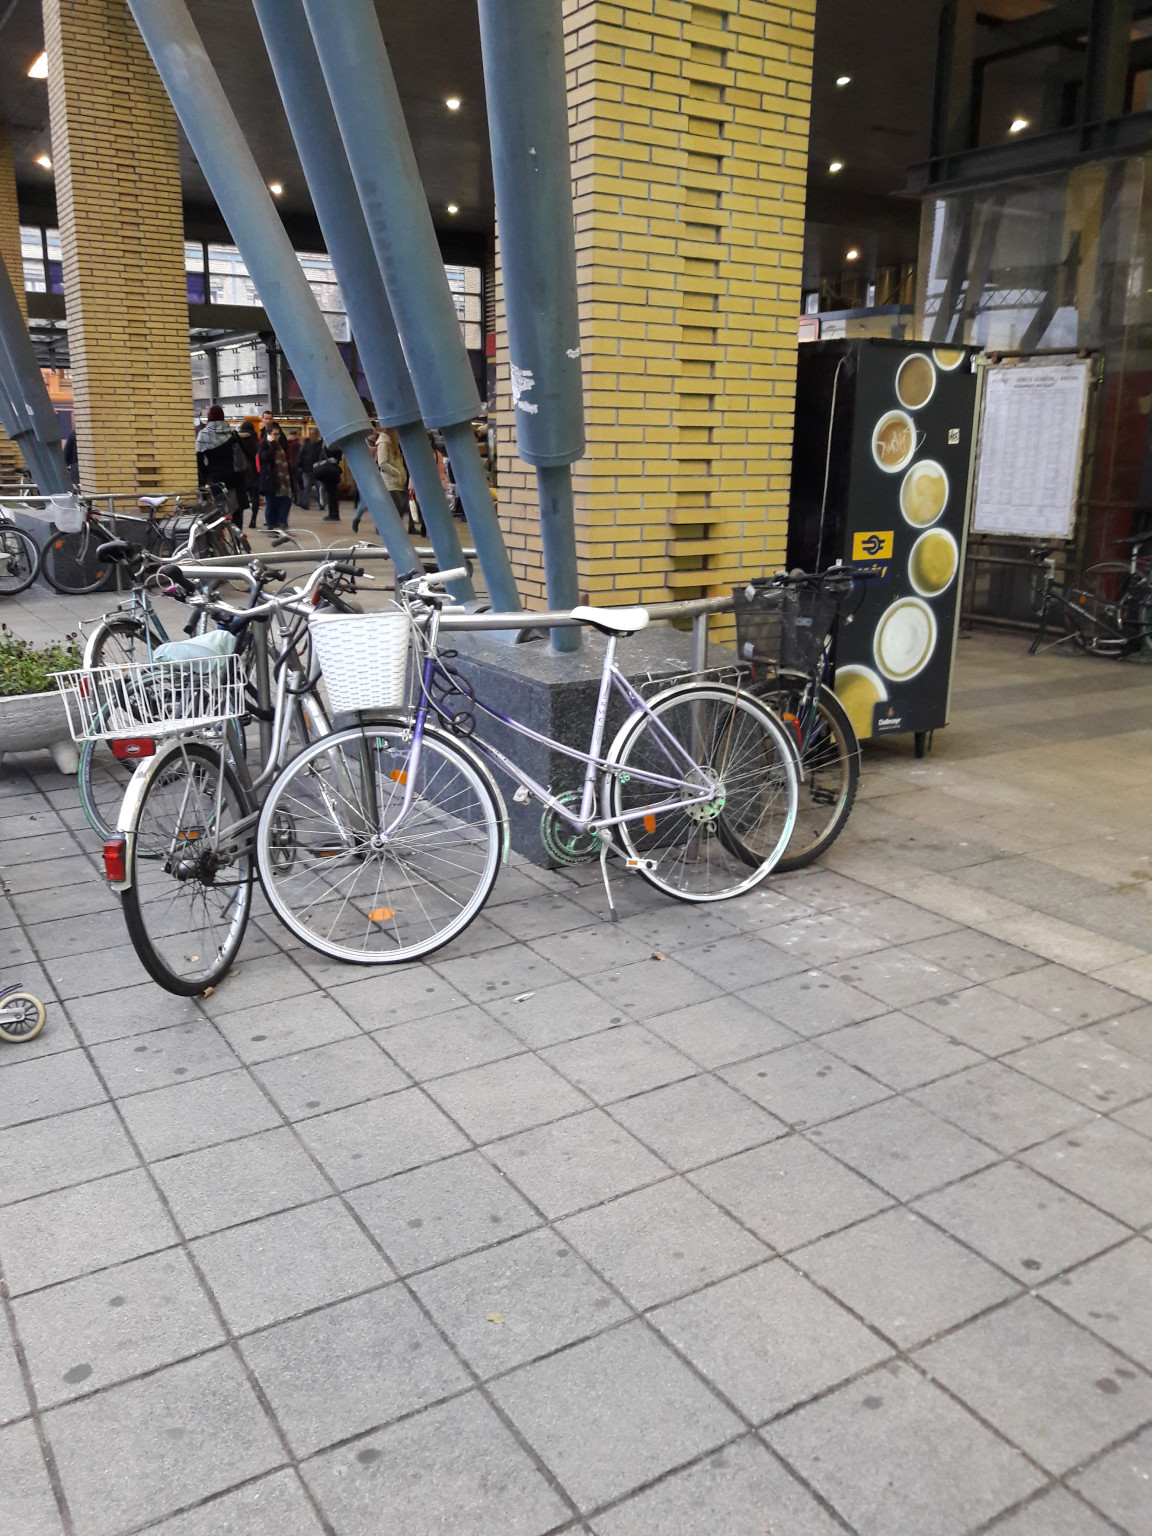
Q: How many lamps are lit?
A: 9